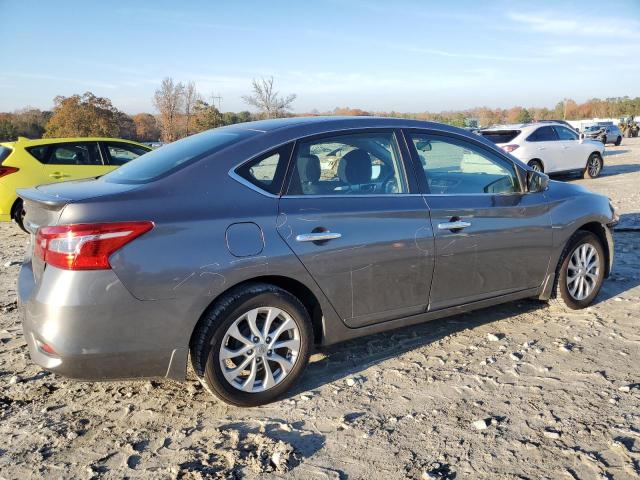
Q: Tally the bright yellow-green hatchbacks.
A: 1